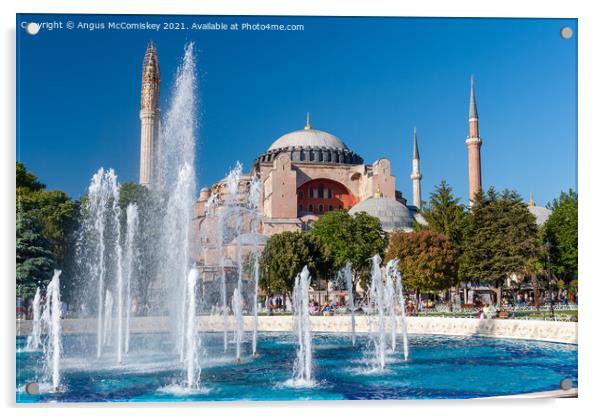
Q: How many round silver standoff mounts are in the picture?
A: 4